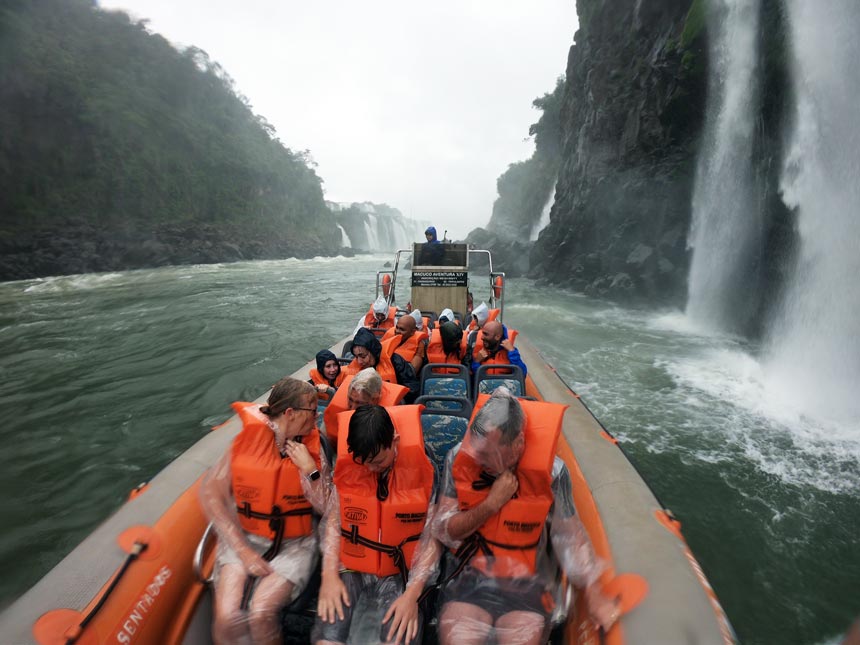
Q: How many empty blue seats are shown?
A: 3